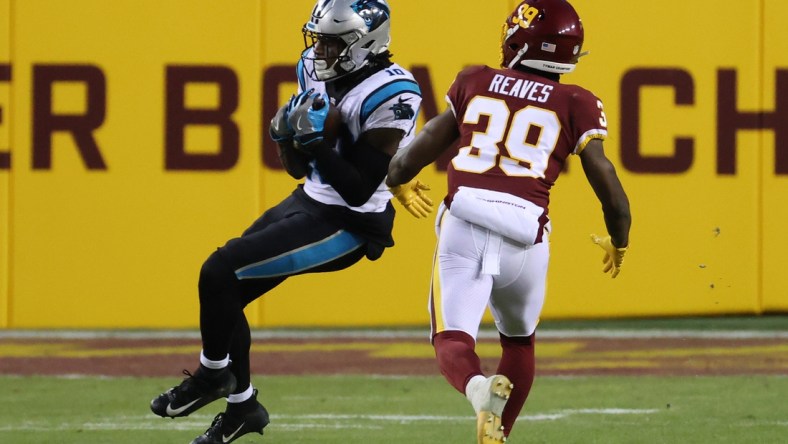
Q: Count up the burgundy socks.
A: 2